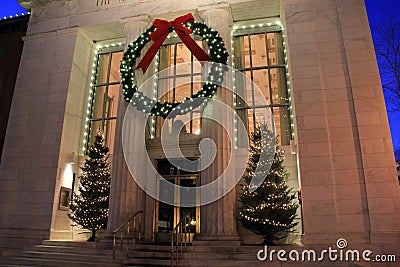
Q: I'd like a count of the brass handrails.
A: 2